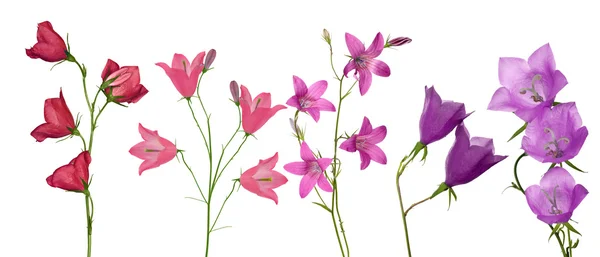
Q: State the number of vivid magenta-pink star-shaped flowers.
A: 4